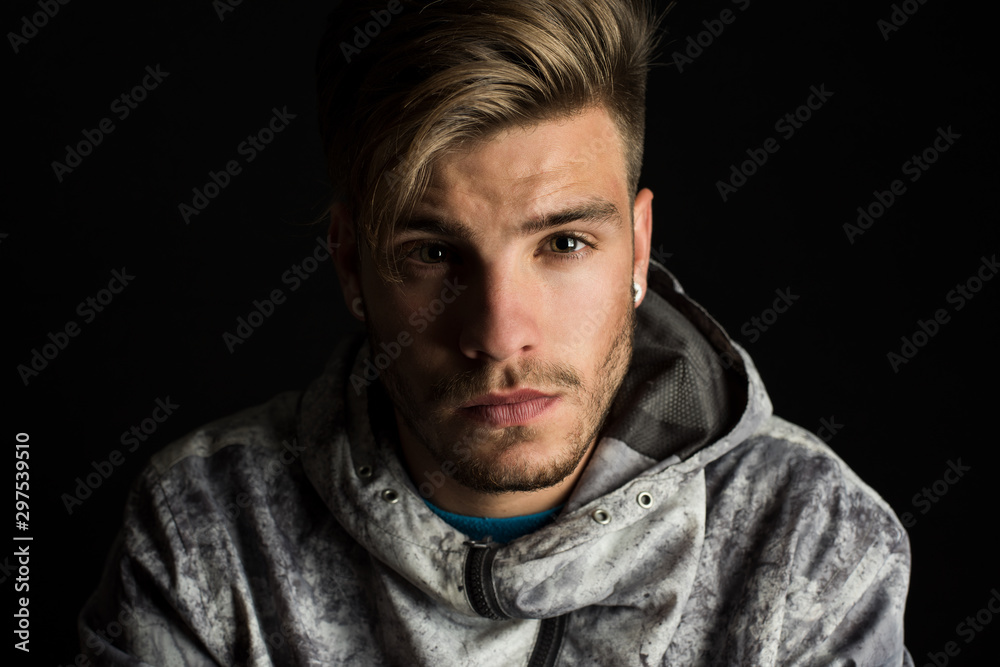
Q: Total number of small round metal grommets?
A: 4